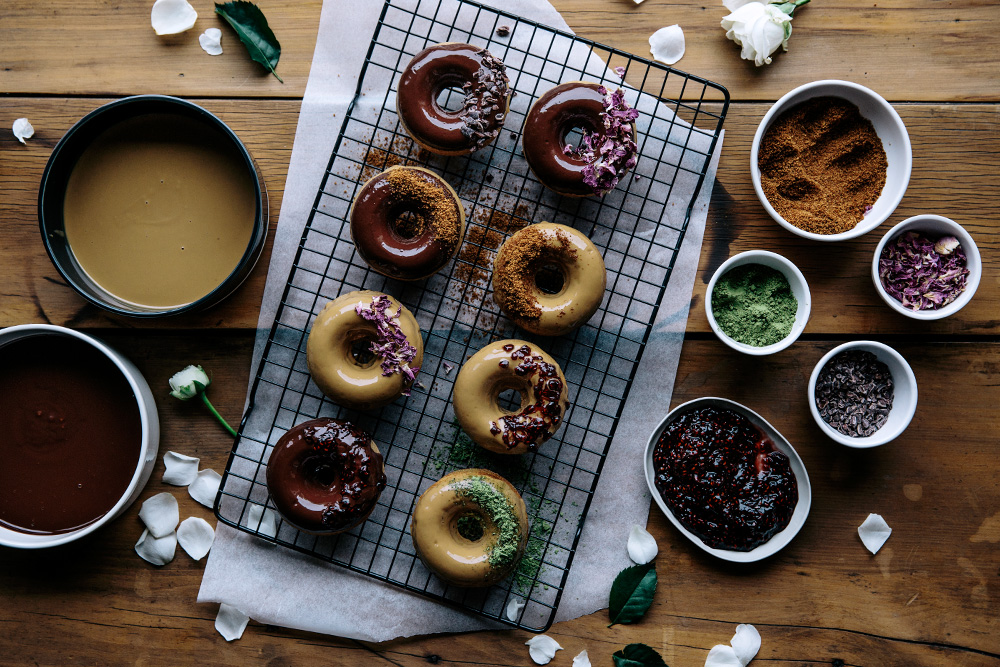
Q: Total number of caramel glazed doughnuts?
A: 4